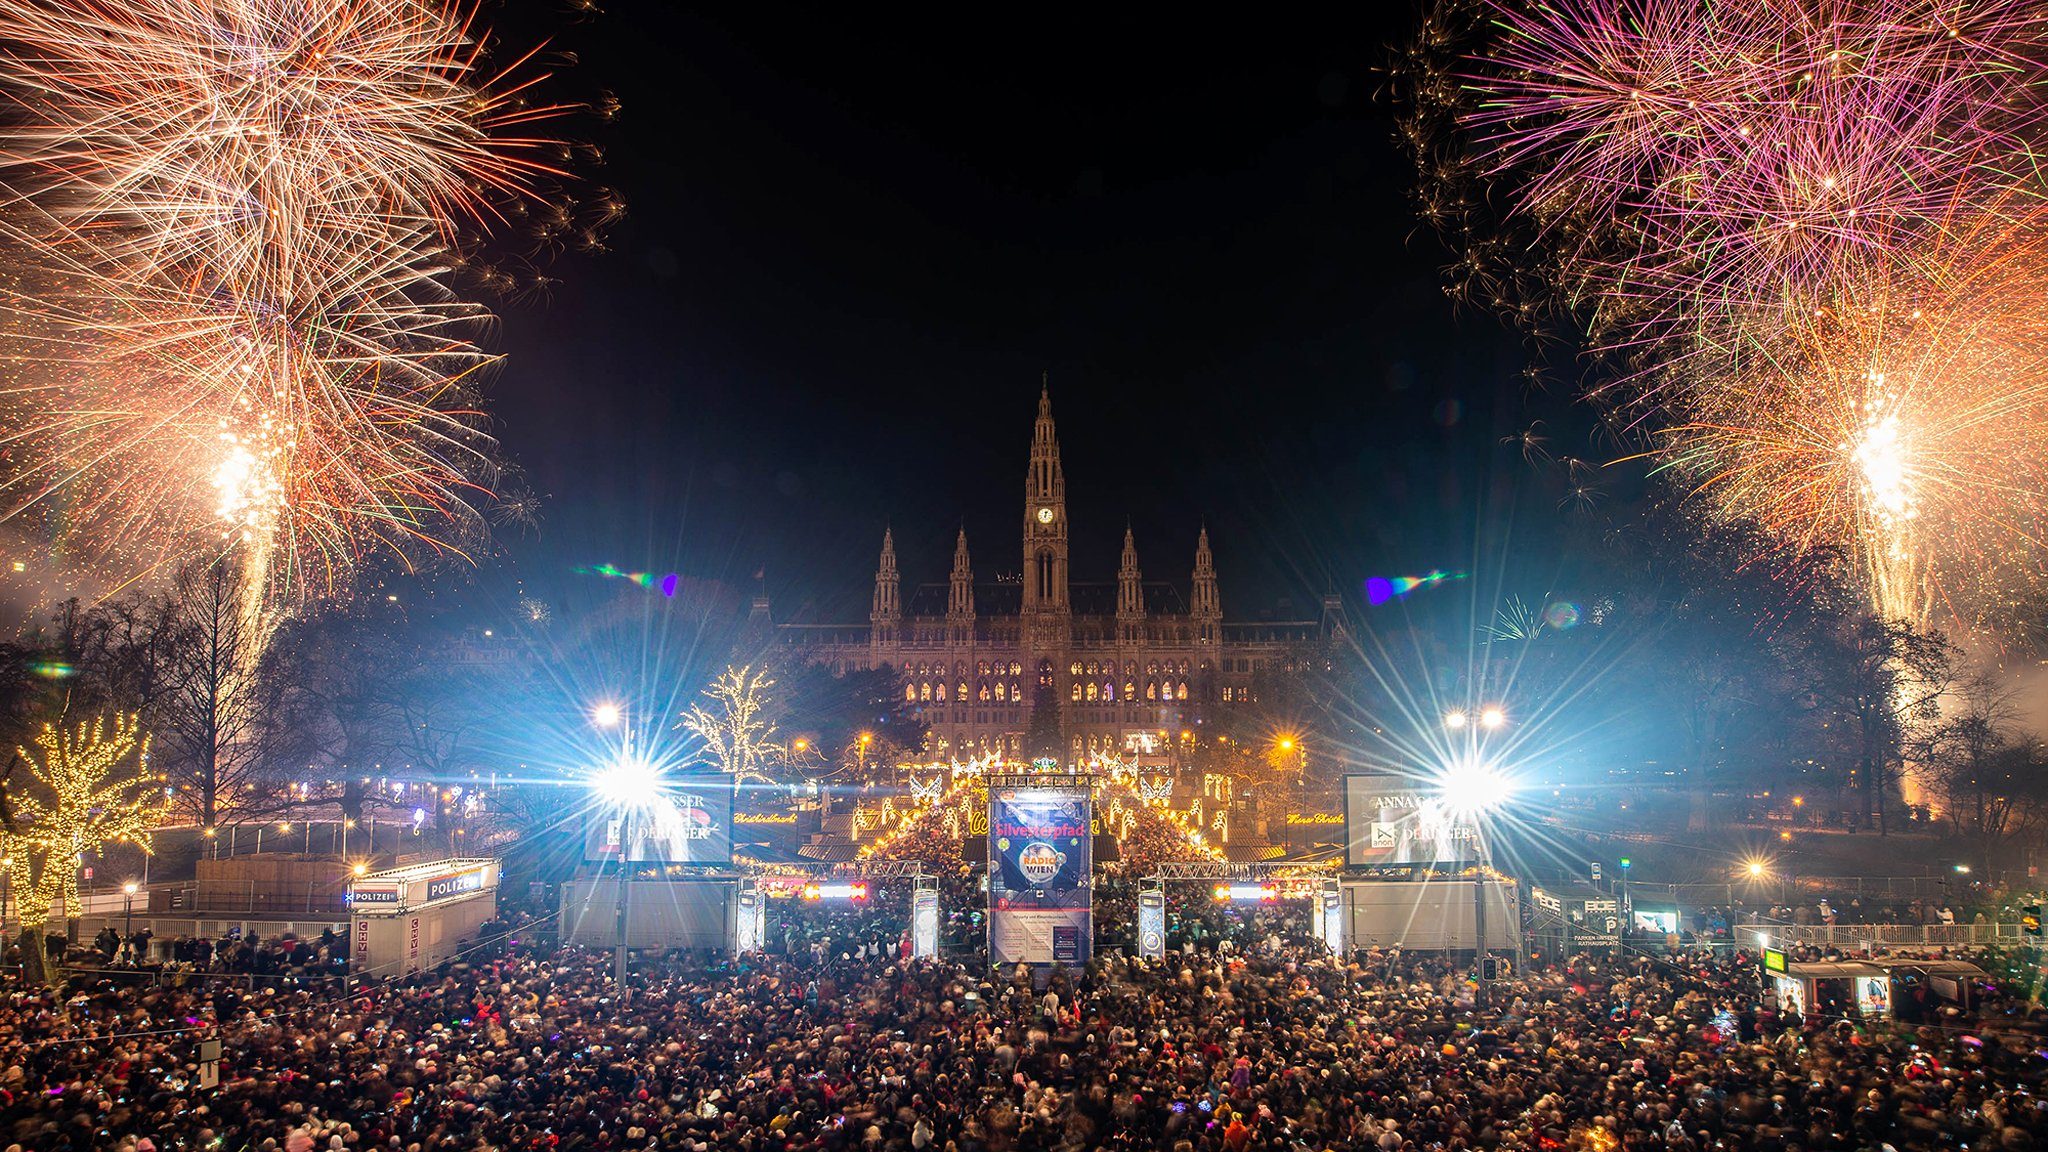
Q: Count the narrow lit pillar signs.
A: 4